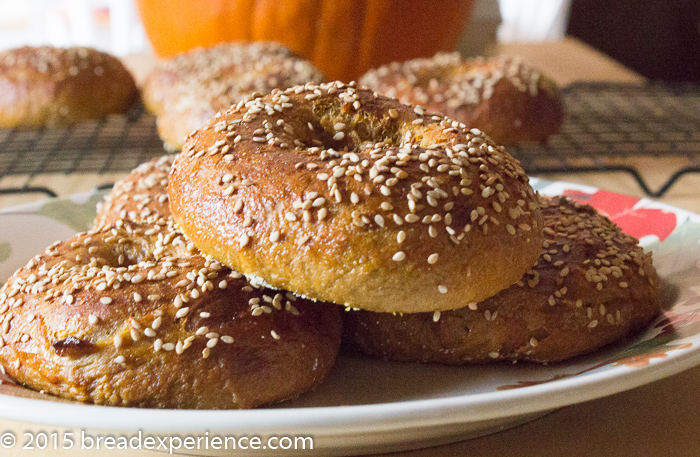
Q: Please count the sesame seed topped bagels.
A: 7